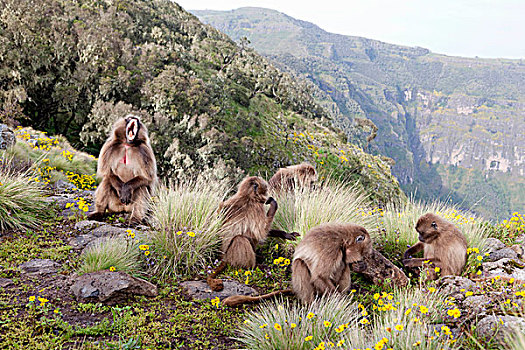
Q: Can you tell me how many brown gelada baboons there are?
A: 5